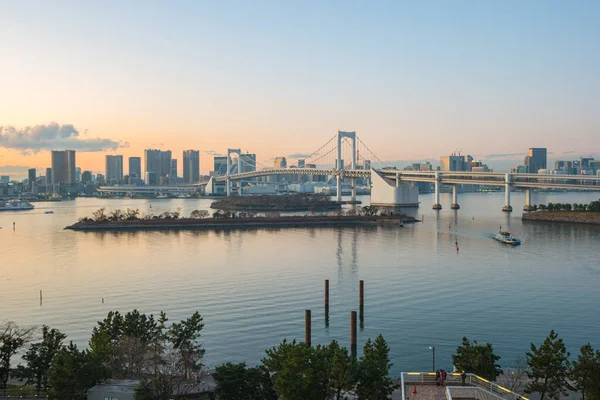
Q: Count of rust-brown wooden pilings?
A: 4